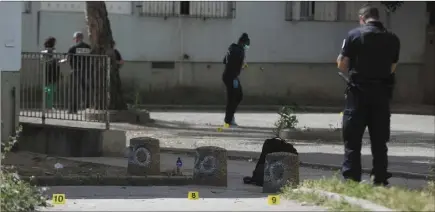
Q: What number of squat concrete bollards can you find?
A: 3